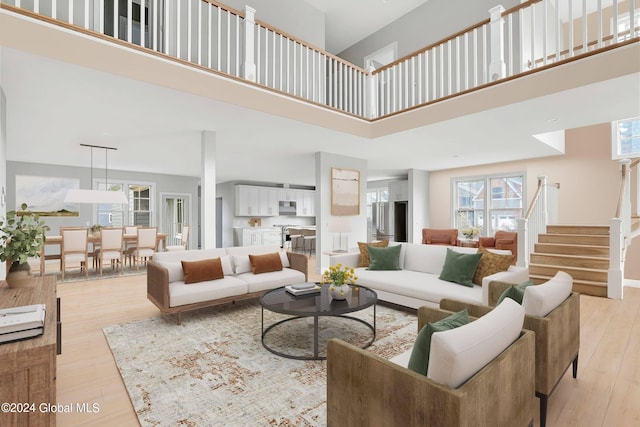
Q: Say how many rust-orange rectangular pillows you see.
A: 2